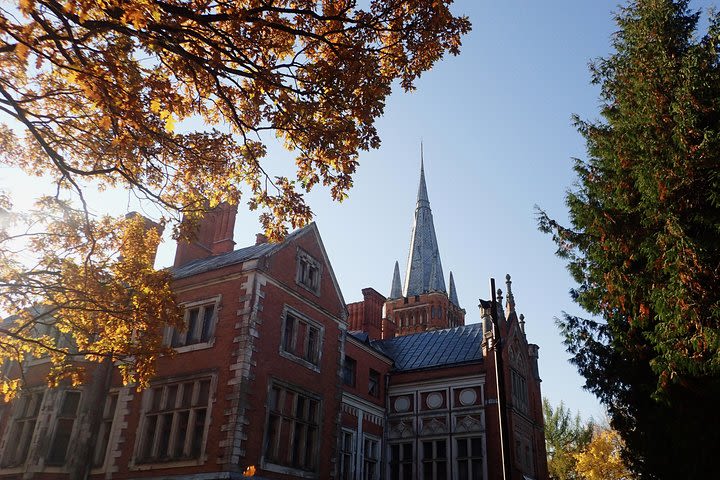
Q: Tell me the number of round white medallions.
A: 3